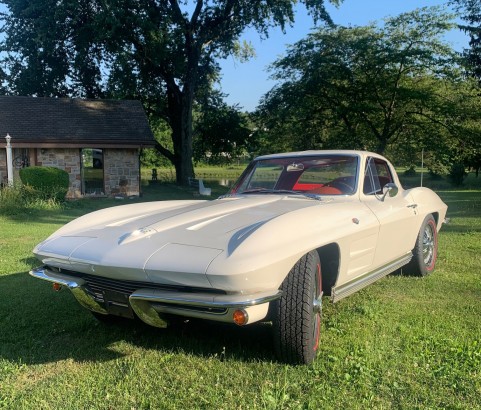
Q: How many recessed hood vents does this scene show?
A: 2